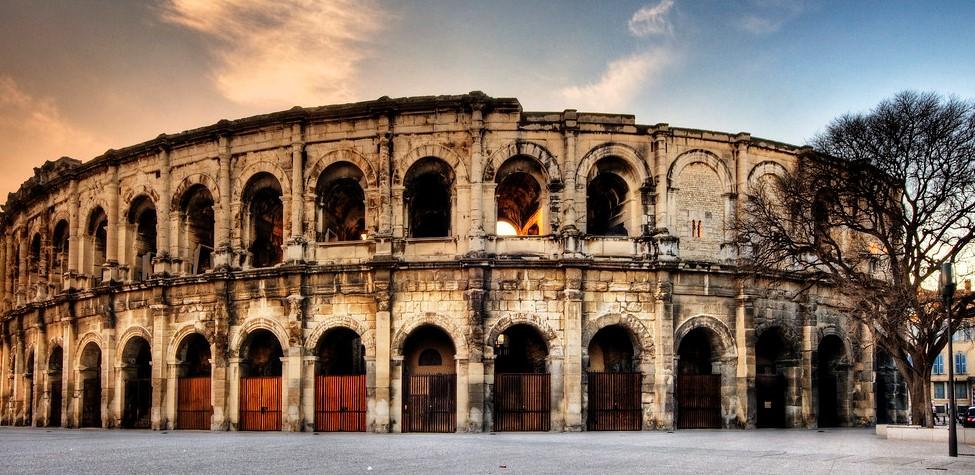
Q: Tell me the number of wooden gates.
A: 7